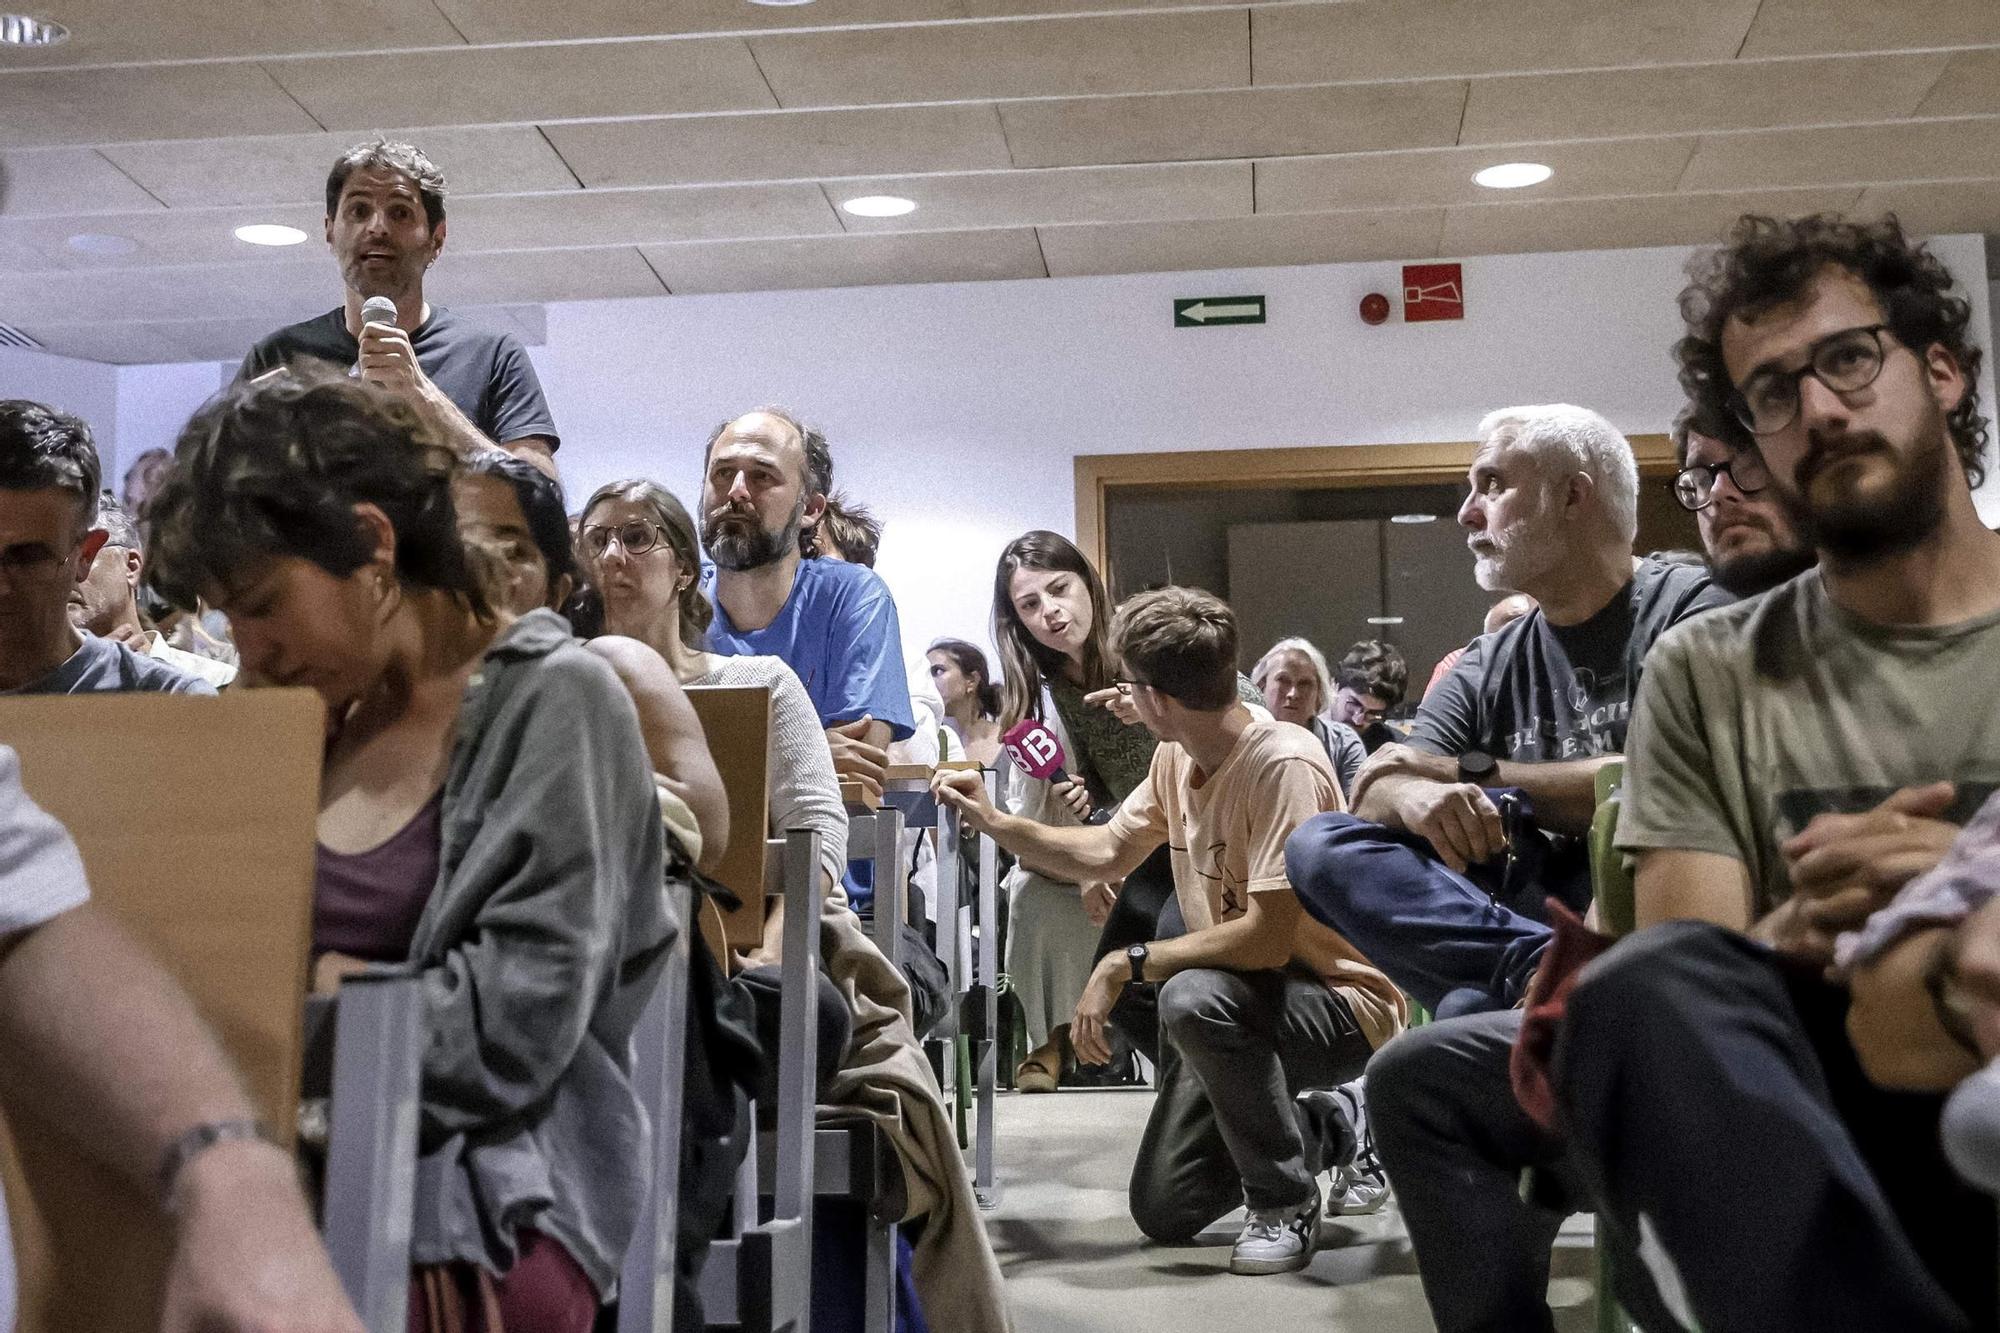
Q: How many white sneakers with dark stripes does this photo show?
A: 2